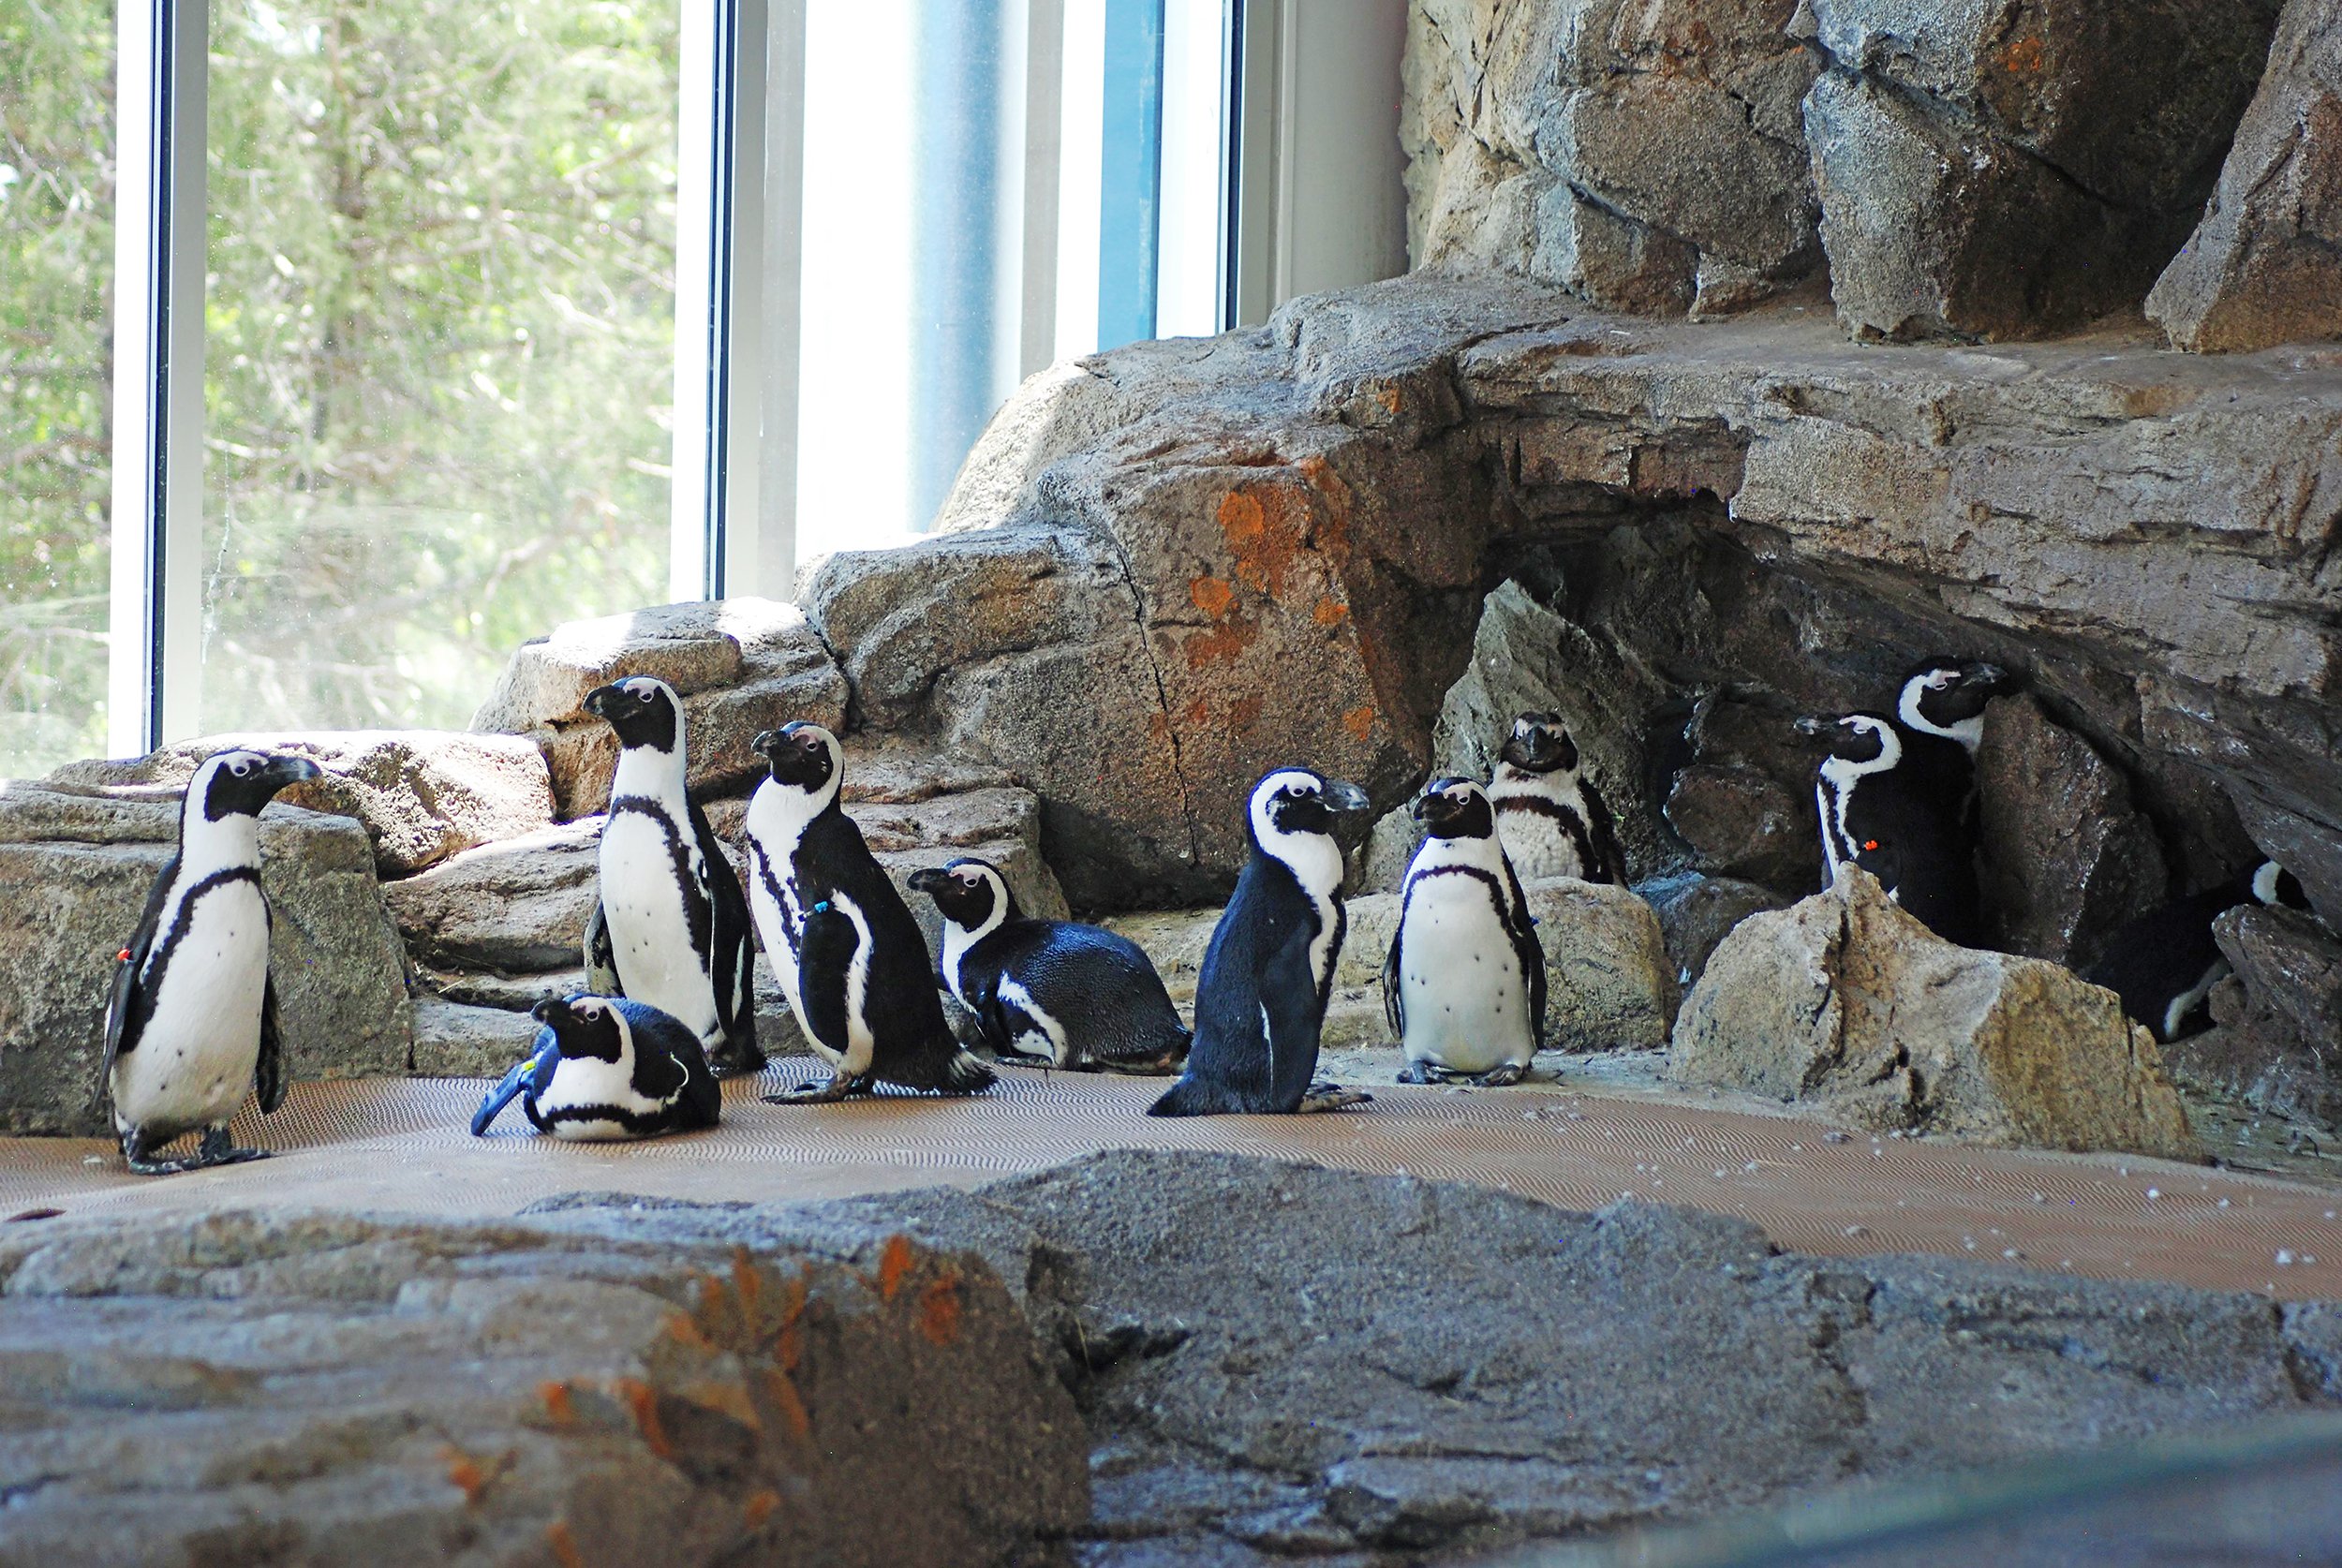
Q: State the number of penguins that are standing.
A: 8